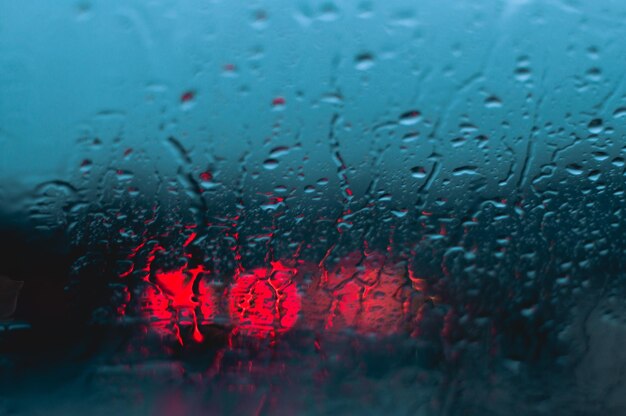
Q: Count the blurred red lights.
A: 3